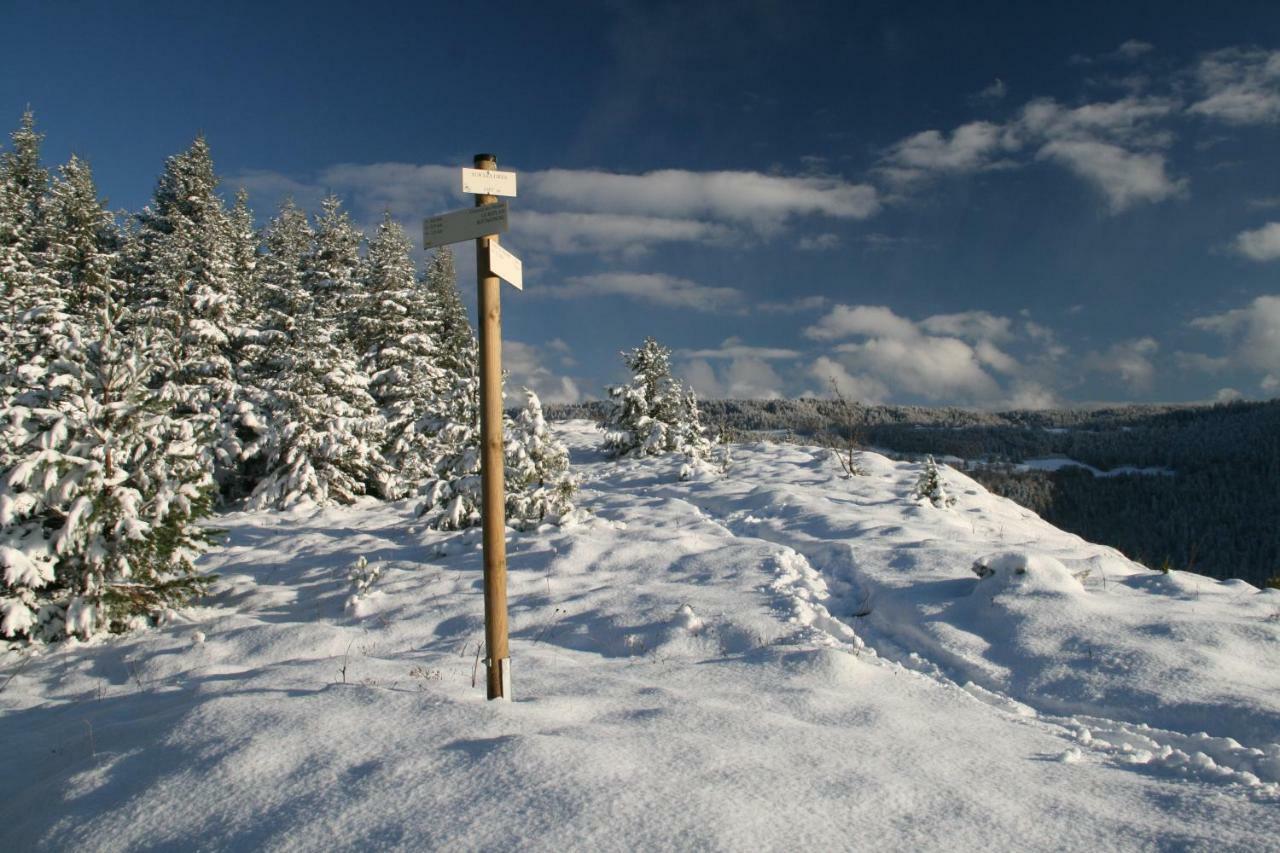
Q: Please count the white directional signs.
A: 3